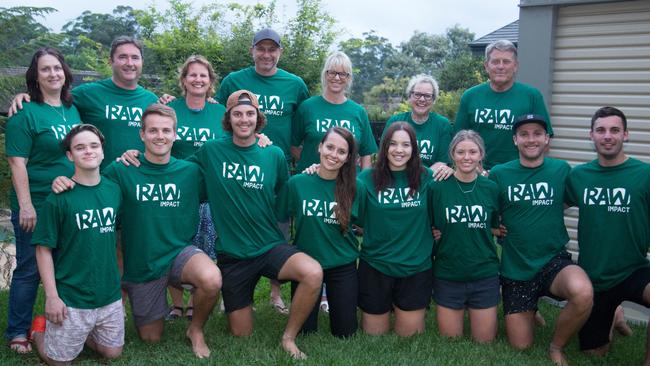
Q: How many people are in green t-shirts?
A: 15